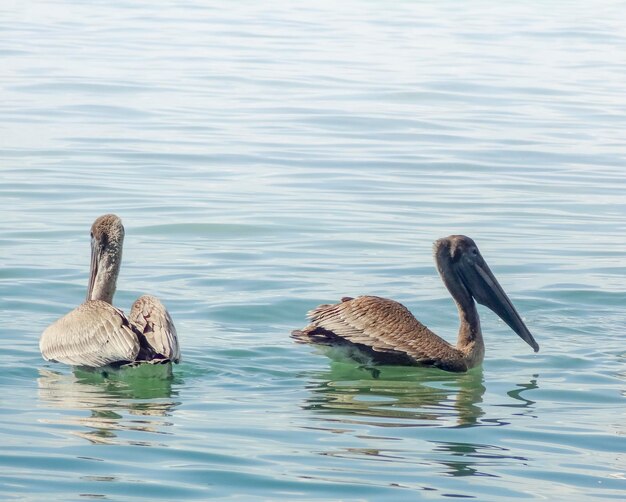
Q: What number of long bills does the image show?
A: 2